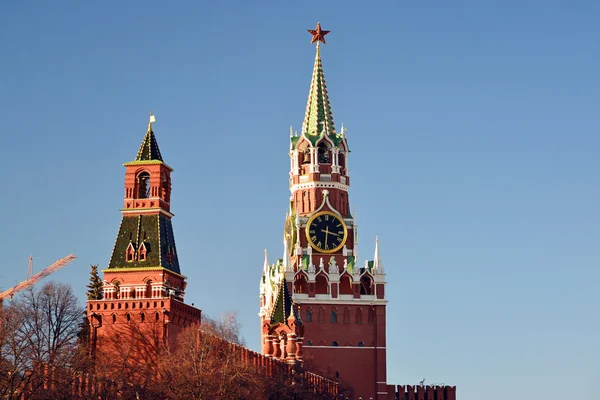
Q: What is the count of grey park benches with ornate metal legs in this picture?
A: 0